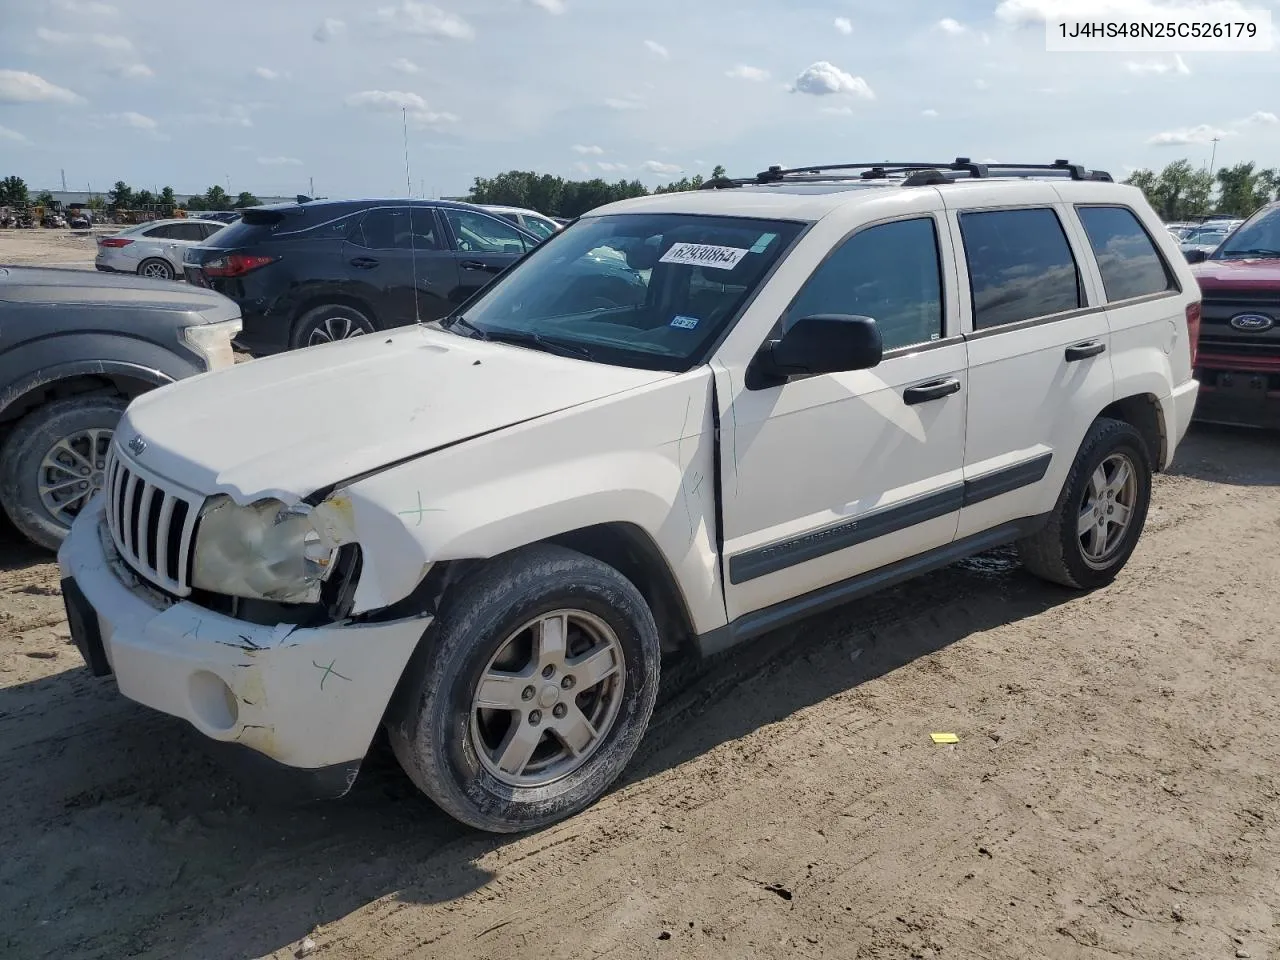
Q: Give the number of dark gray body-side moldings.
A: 2